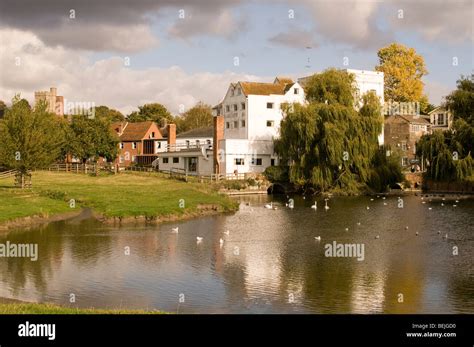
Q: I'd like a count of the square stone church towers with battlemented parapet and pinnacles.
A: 1